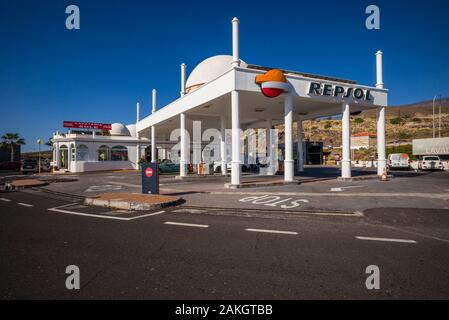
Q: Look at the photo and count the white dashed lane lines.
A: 5